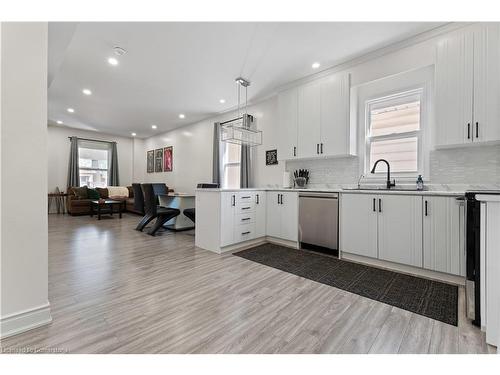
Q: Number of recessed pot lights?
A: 9